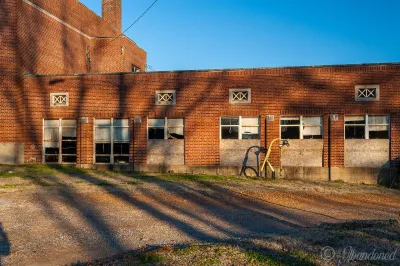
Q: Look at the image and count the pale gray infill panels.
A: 4